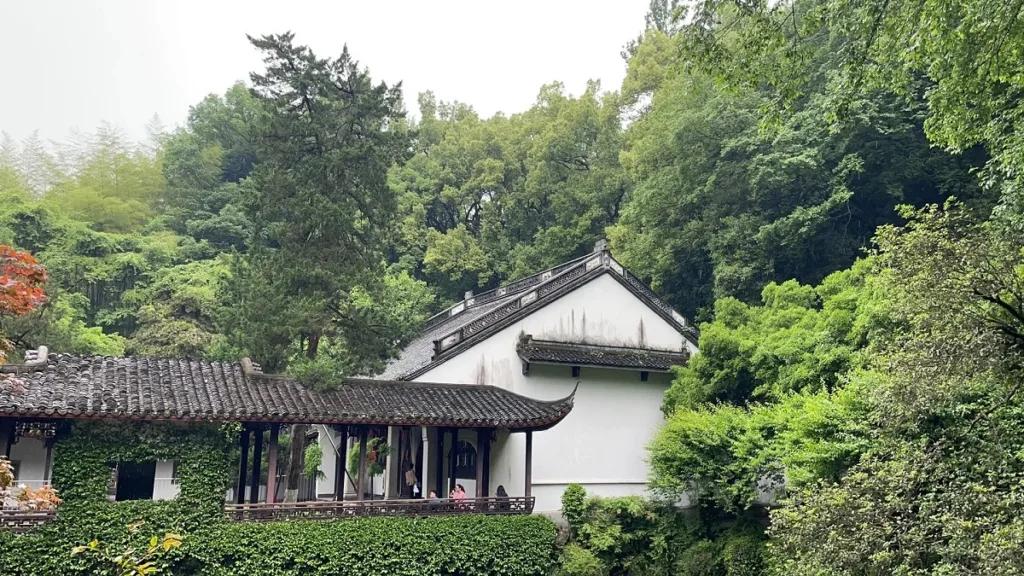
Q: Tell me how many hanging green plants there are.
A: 2